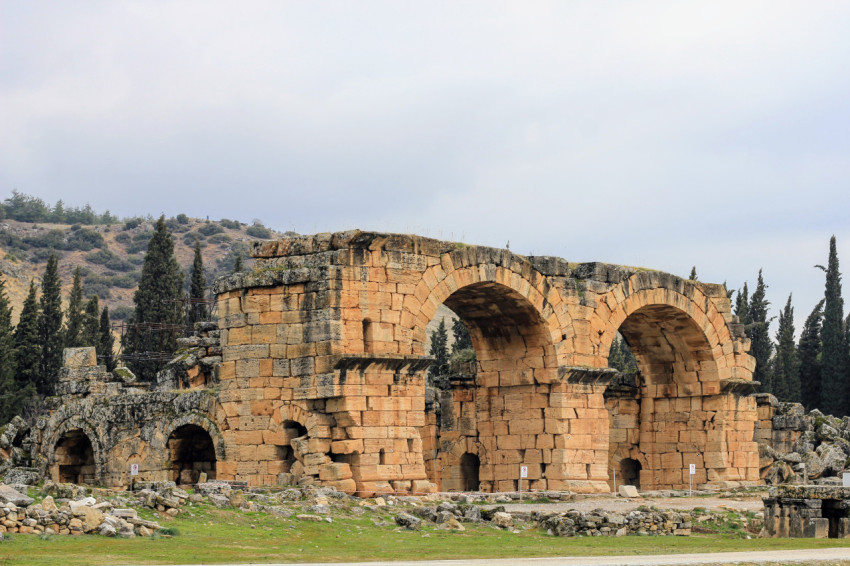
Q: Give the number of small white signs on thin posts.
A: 3